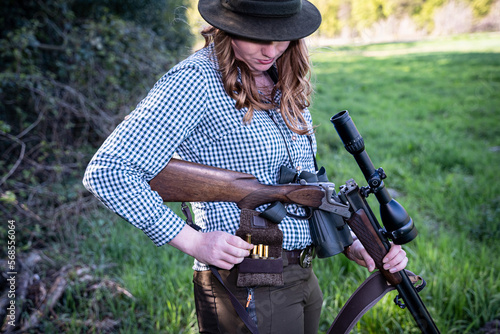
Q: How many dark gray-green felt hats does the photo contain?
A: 1